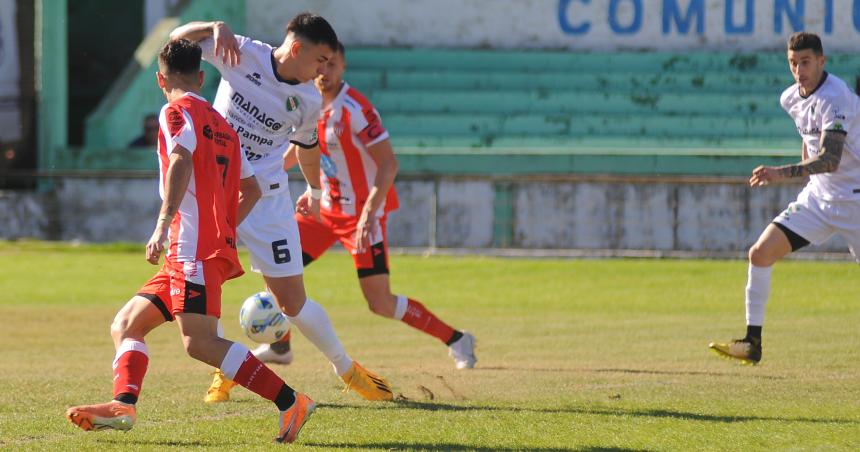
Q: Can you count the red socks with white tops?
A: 3